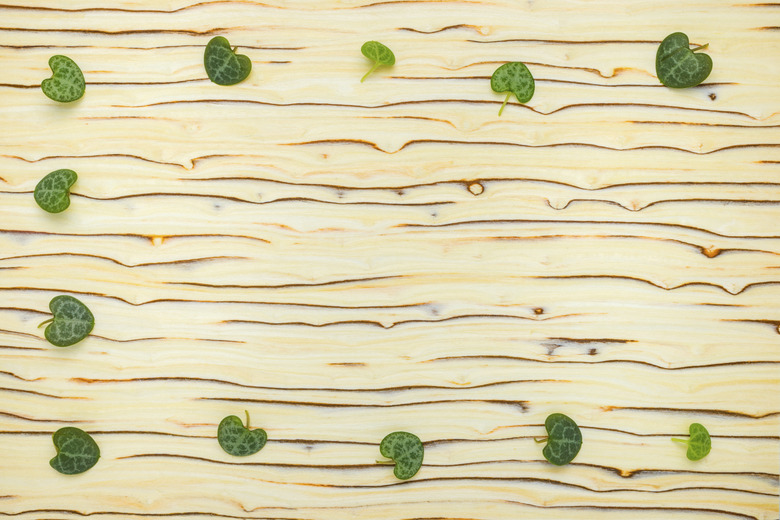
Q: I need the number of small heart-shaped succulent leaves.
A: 12